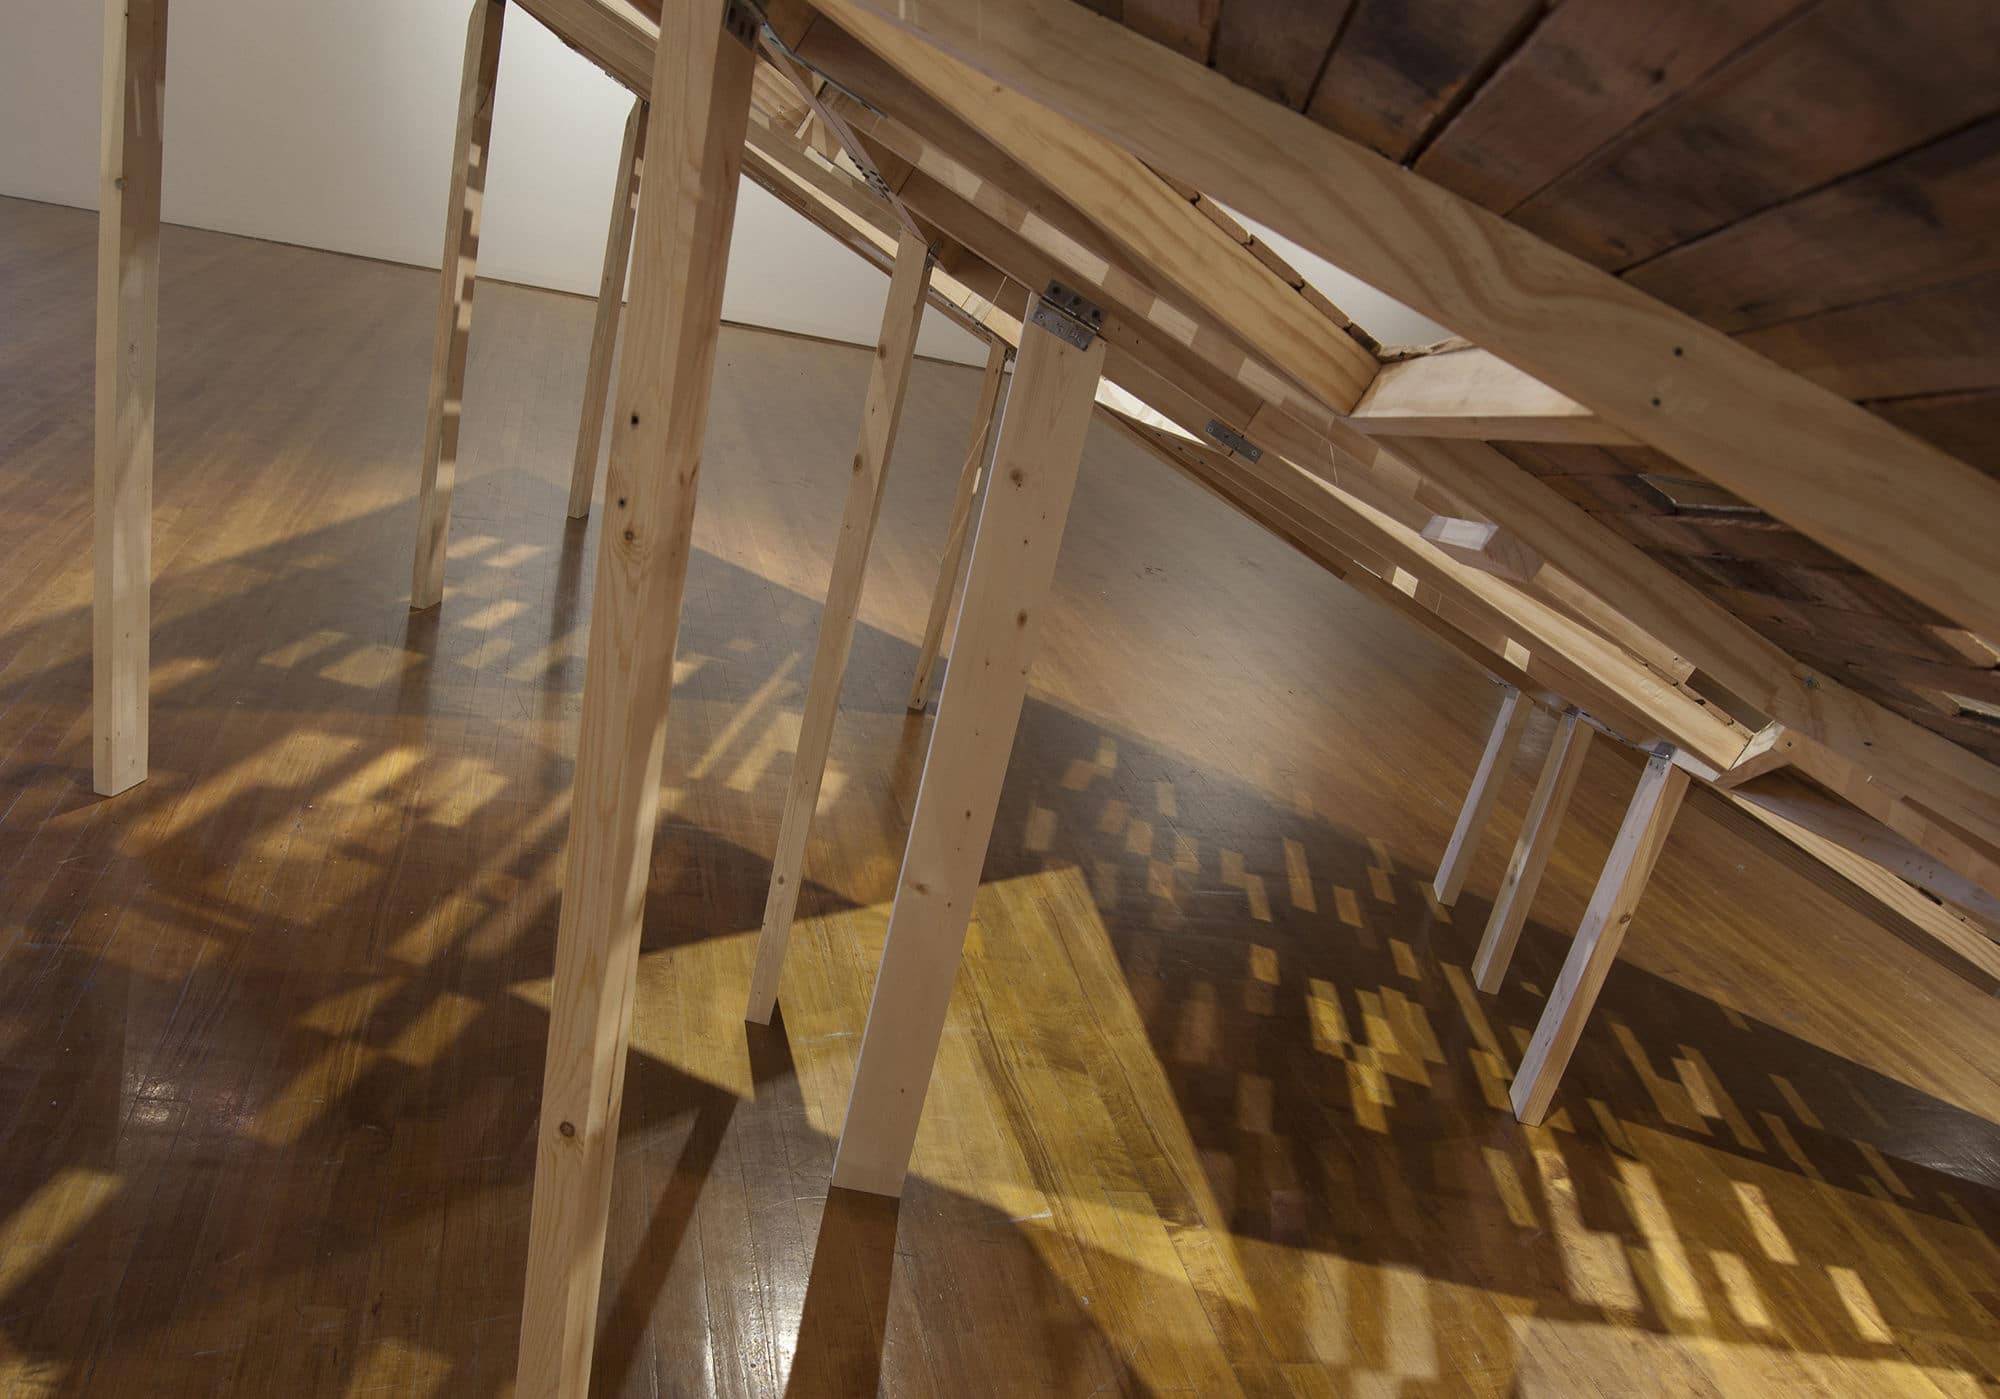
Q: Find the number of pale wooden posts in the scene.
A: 10